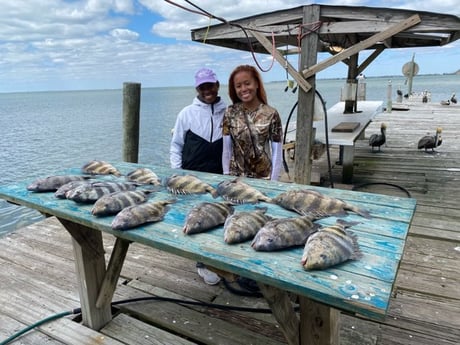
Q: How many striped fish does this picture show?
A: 14